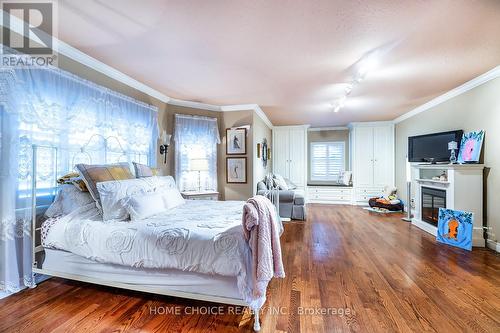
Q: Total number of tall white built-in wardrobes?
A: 2